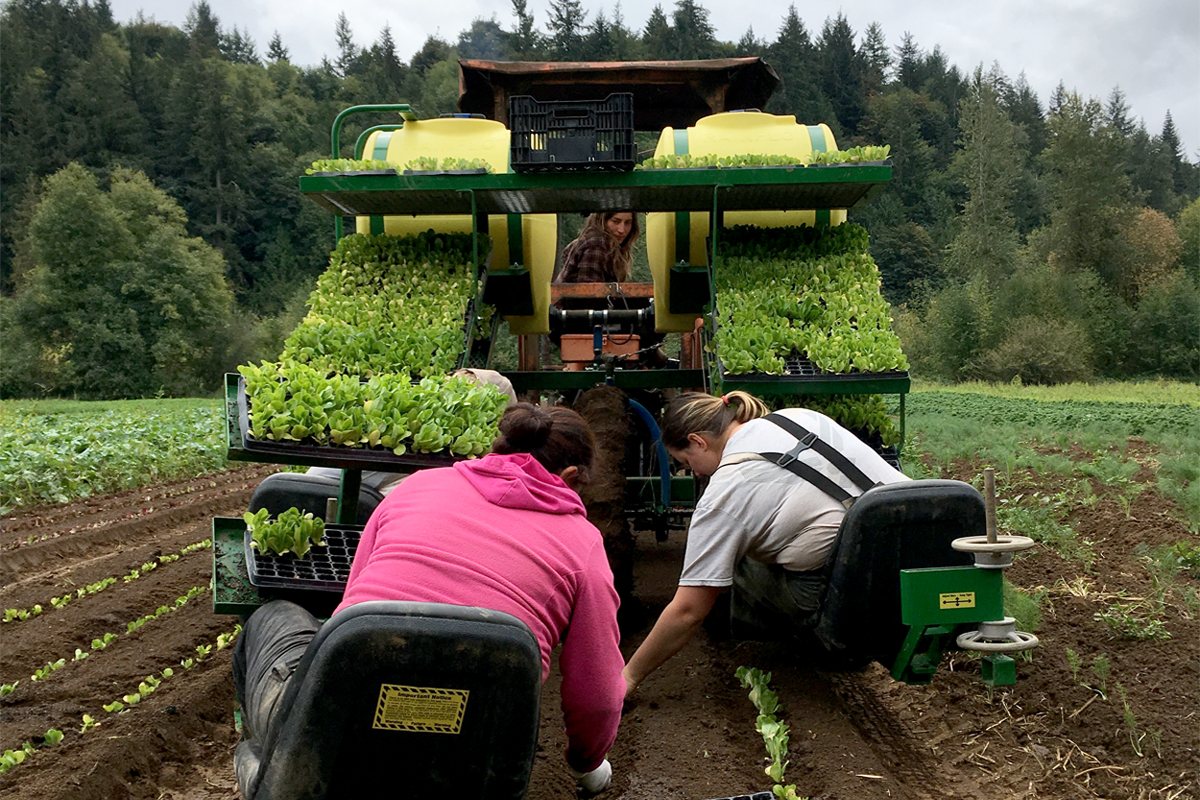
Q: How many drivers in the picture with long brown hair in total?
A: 1